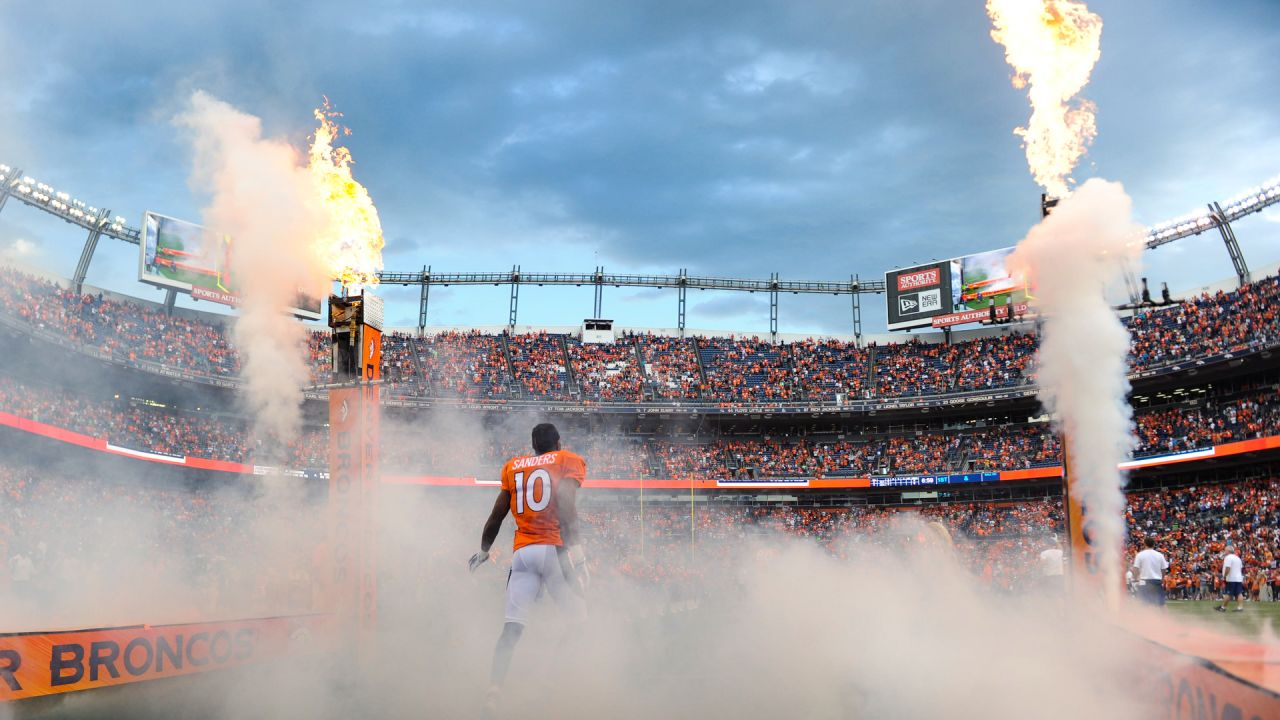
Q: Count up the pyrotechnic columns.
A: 2